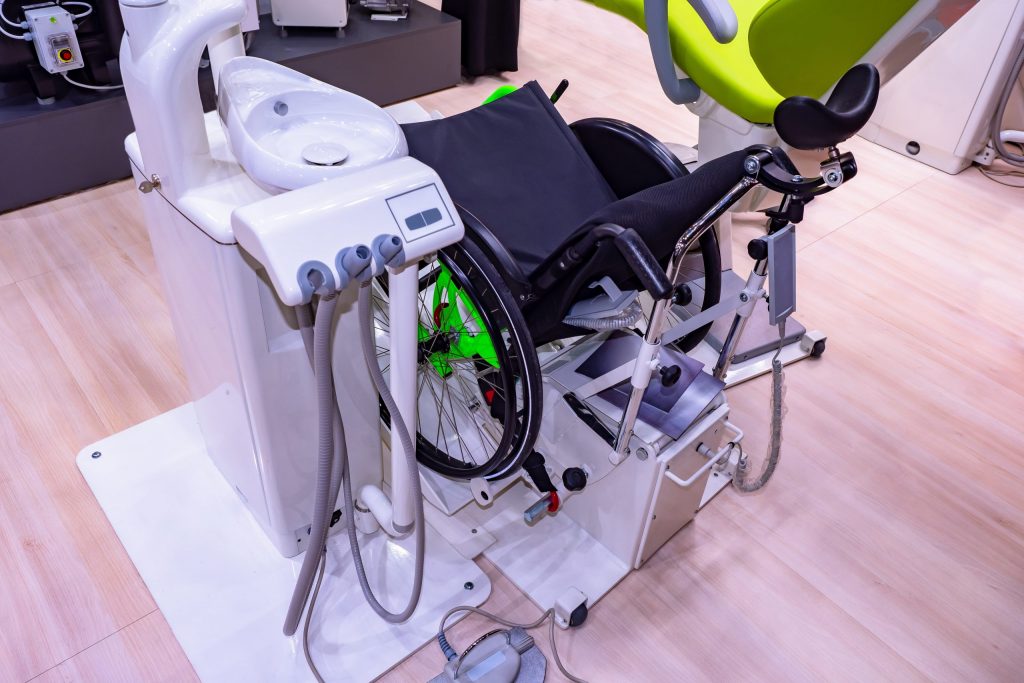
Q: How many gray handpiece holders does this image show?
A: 3